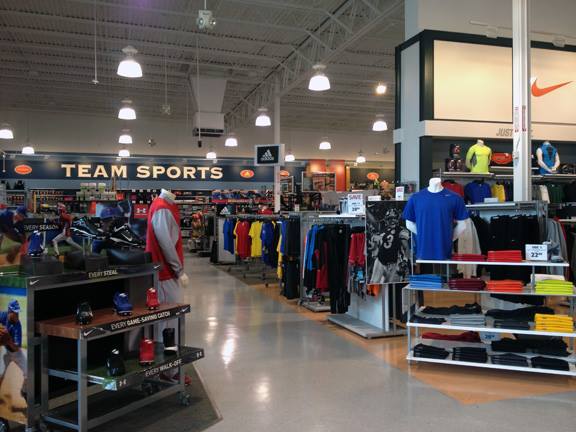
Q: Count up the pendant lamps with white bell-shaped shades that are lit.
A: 14